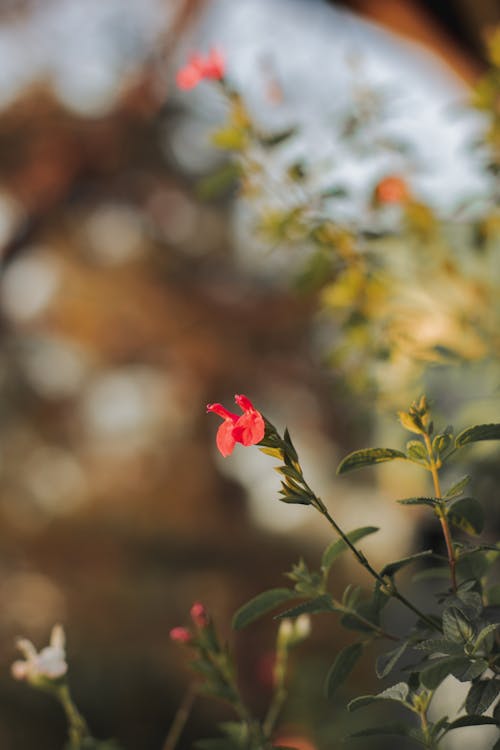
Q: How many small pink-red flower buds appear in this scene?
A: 2